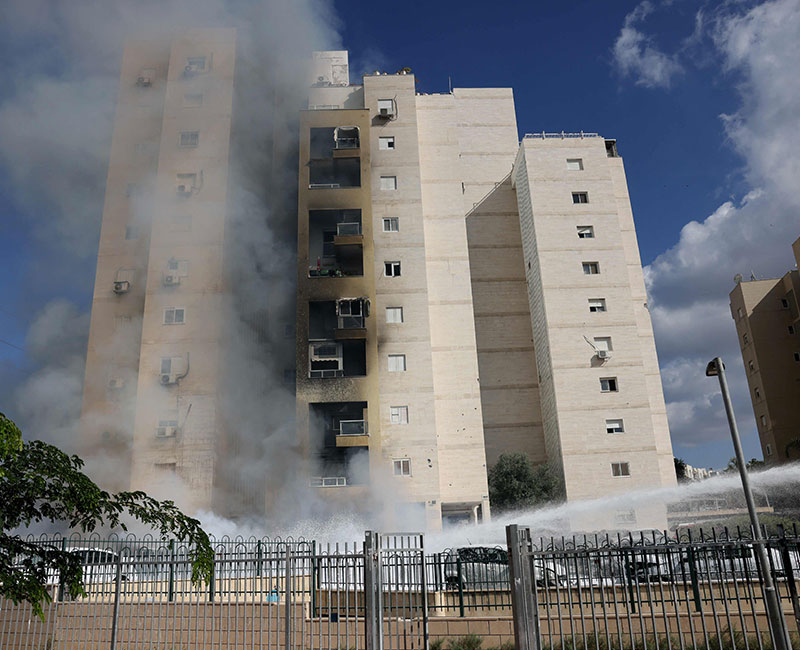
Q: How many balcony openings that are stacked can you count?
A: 4